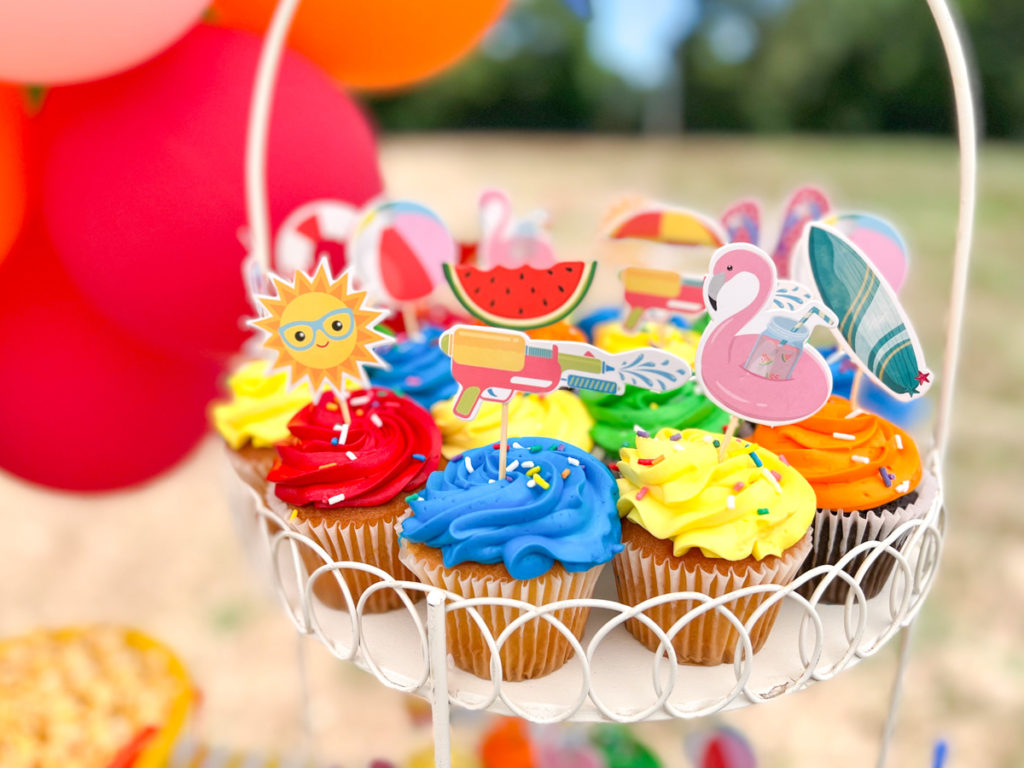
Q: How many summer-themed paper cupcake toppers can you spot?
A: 12